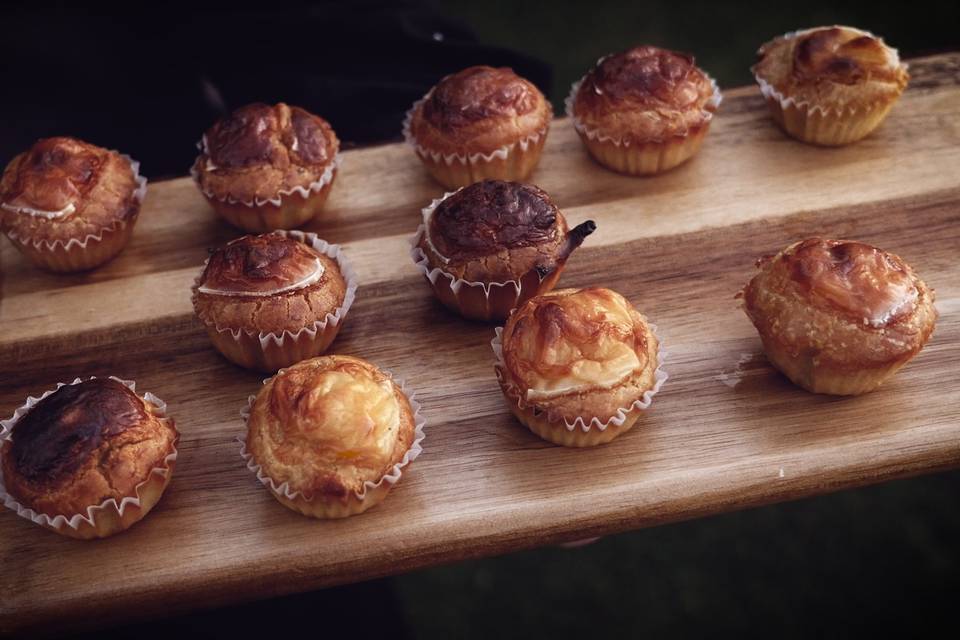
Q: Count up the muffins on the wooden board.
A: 11